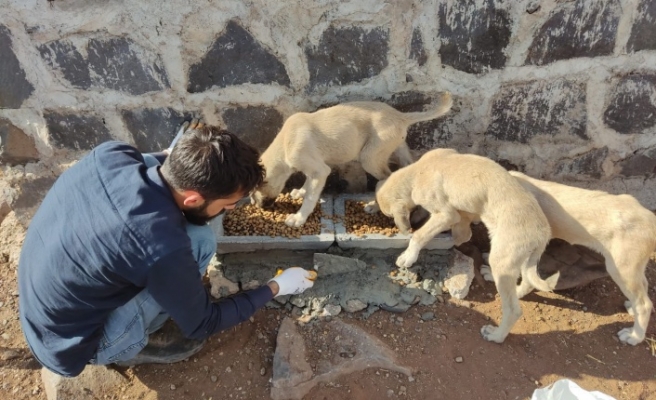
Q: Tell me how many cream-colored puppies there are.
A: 3